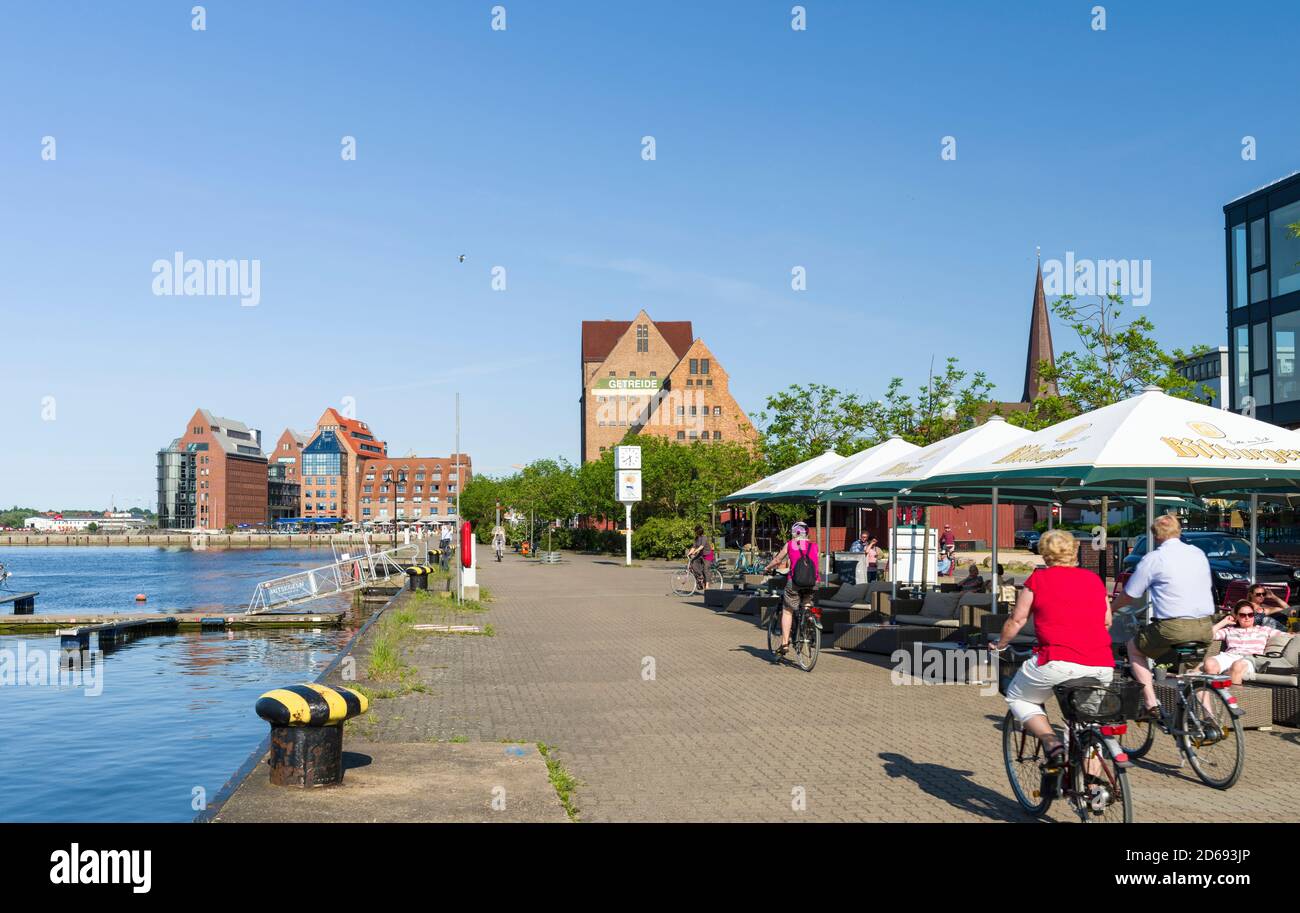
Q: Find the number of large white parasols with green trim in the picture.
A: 4